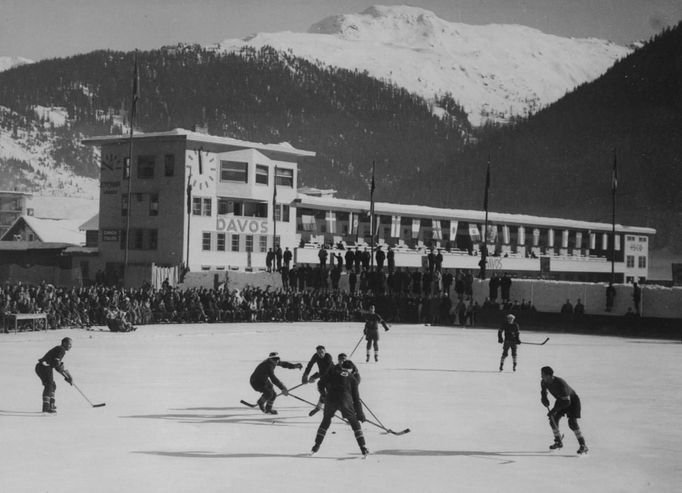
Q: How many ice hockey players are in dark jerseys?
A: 8